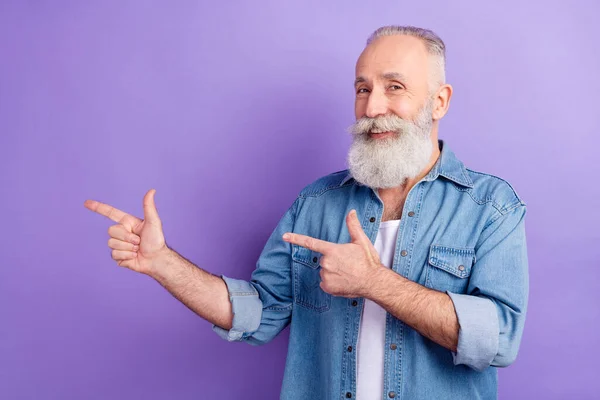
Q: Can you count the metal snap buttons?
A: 10